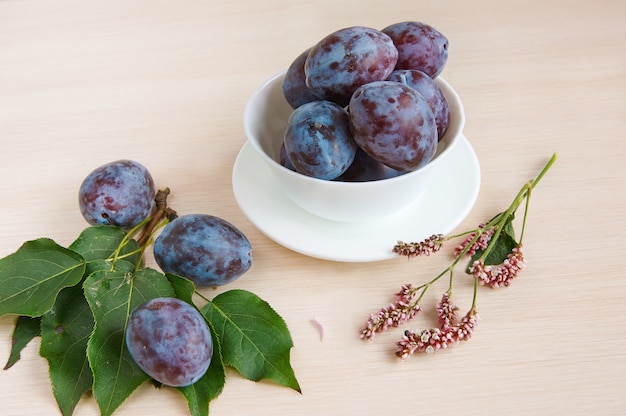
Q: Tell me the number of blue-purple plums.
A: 11